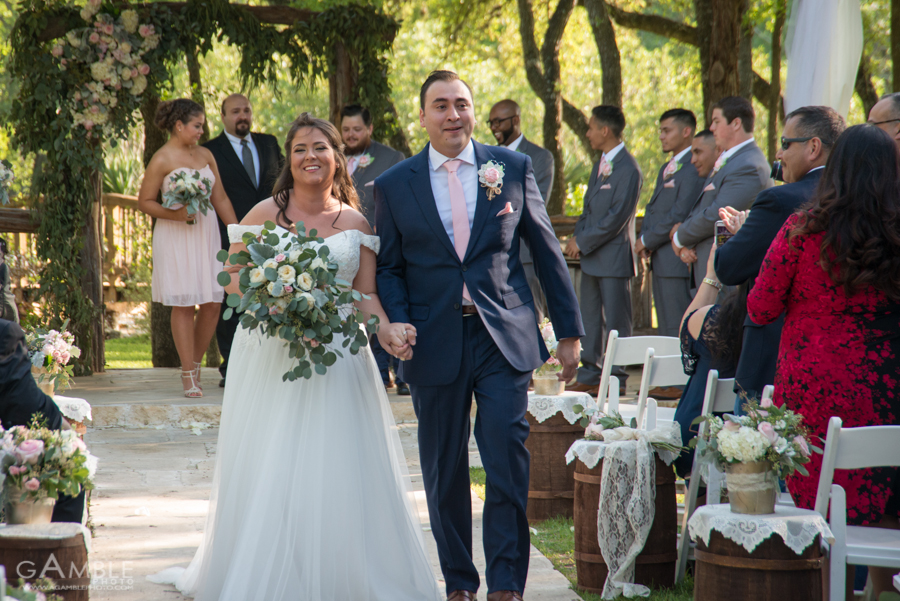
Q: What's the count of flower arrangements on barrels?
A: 5